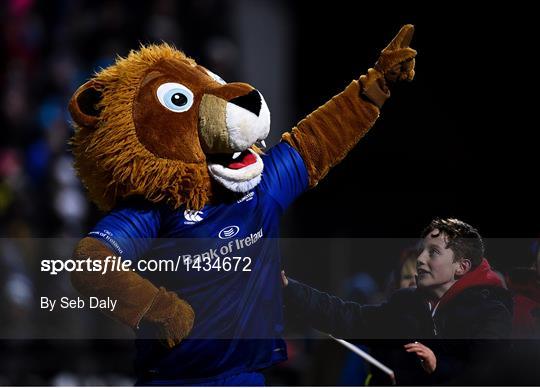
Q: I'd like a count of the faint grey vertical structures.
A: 1